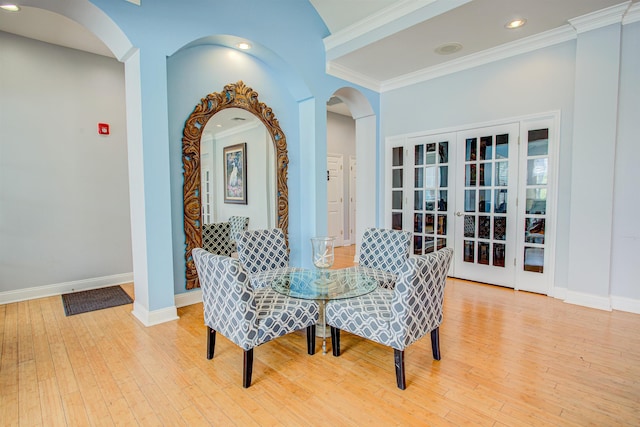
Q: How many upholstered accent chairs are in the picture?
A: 4